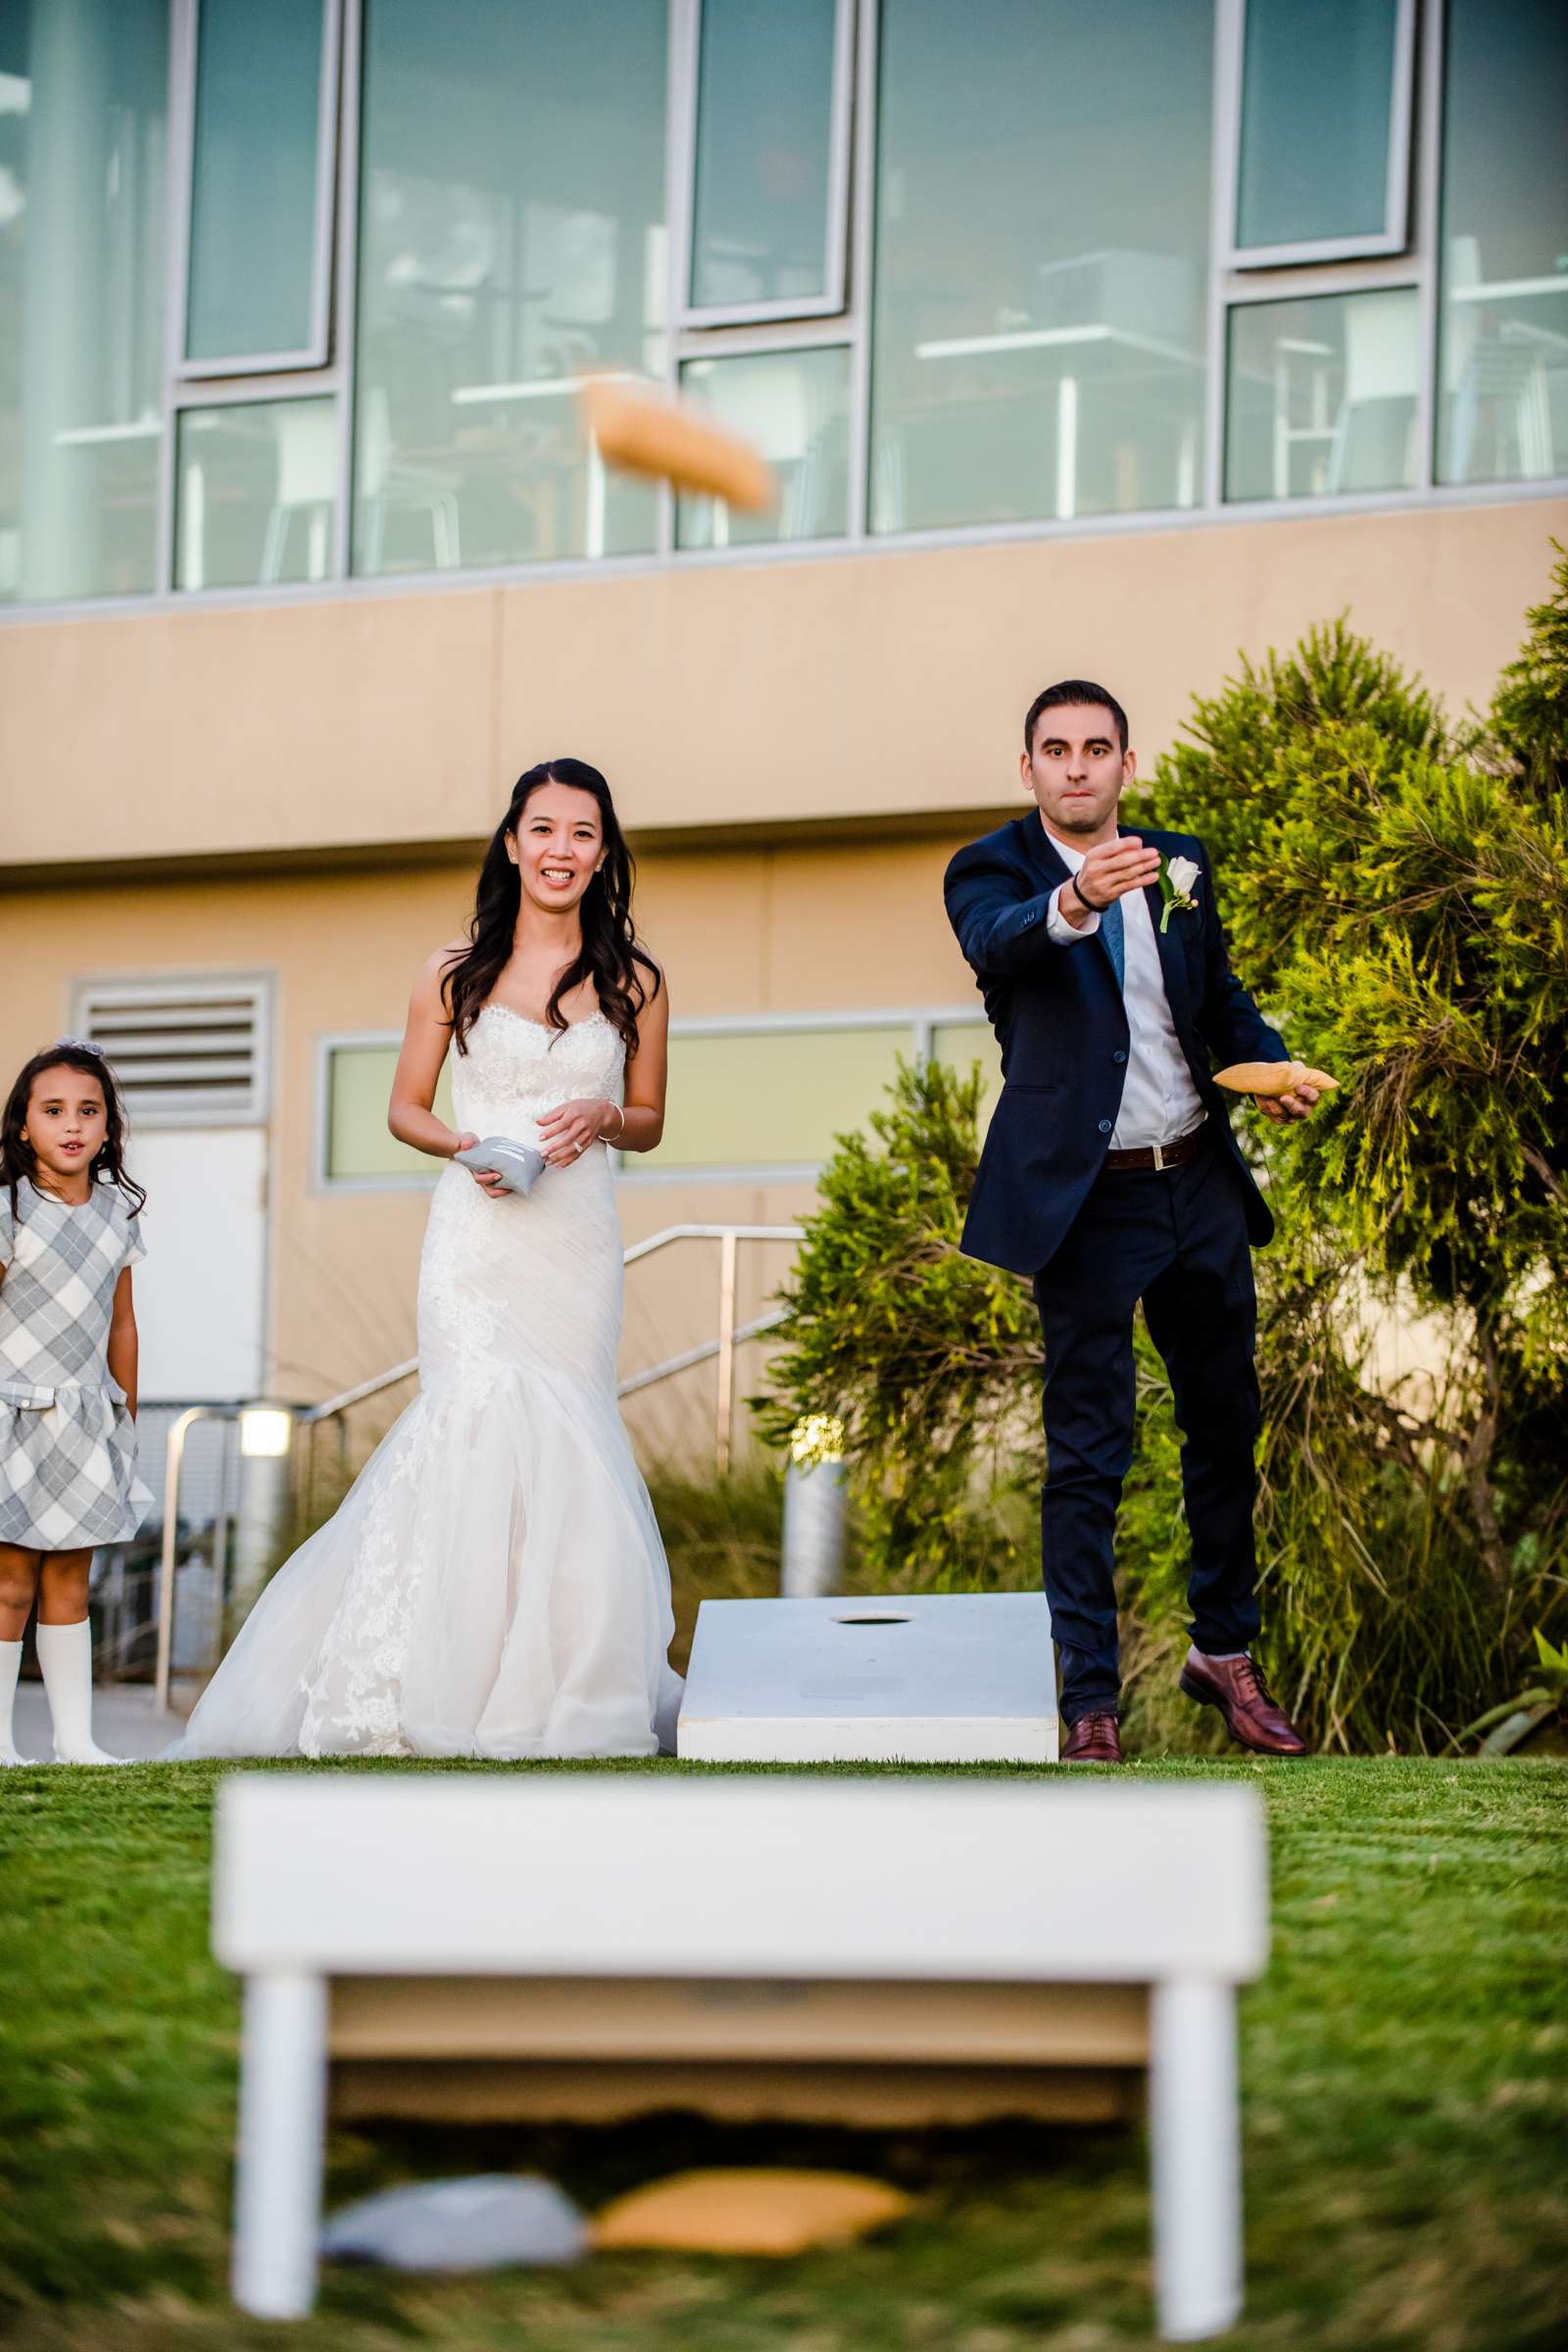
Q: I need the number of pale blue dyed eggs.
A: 0